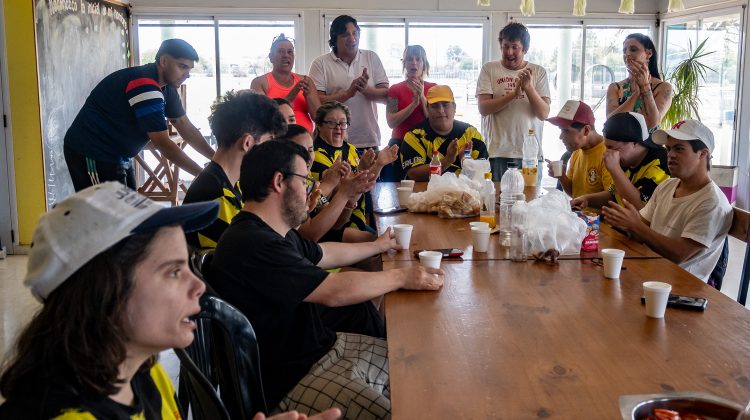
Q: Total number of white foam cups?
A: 9